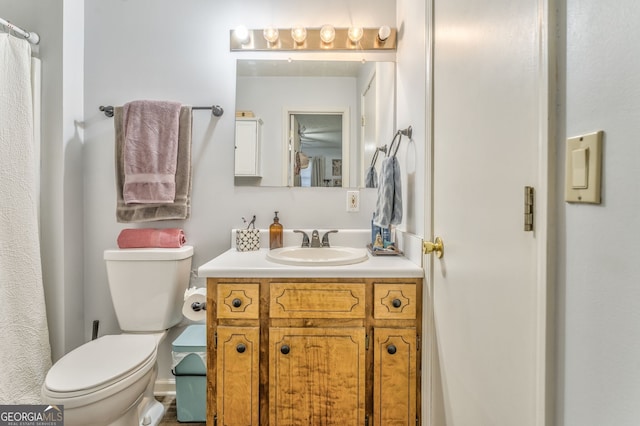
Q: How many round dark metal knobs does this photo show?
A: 5